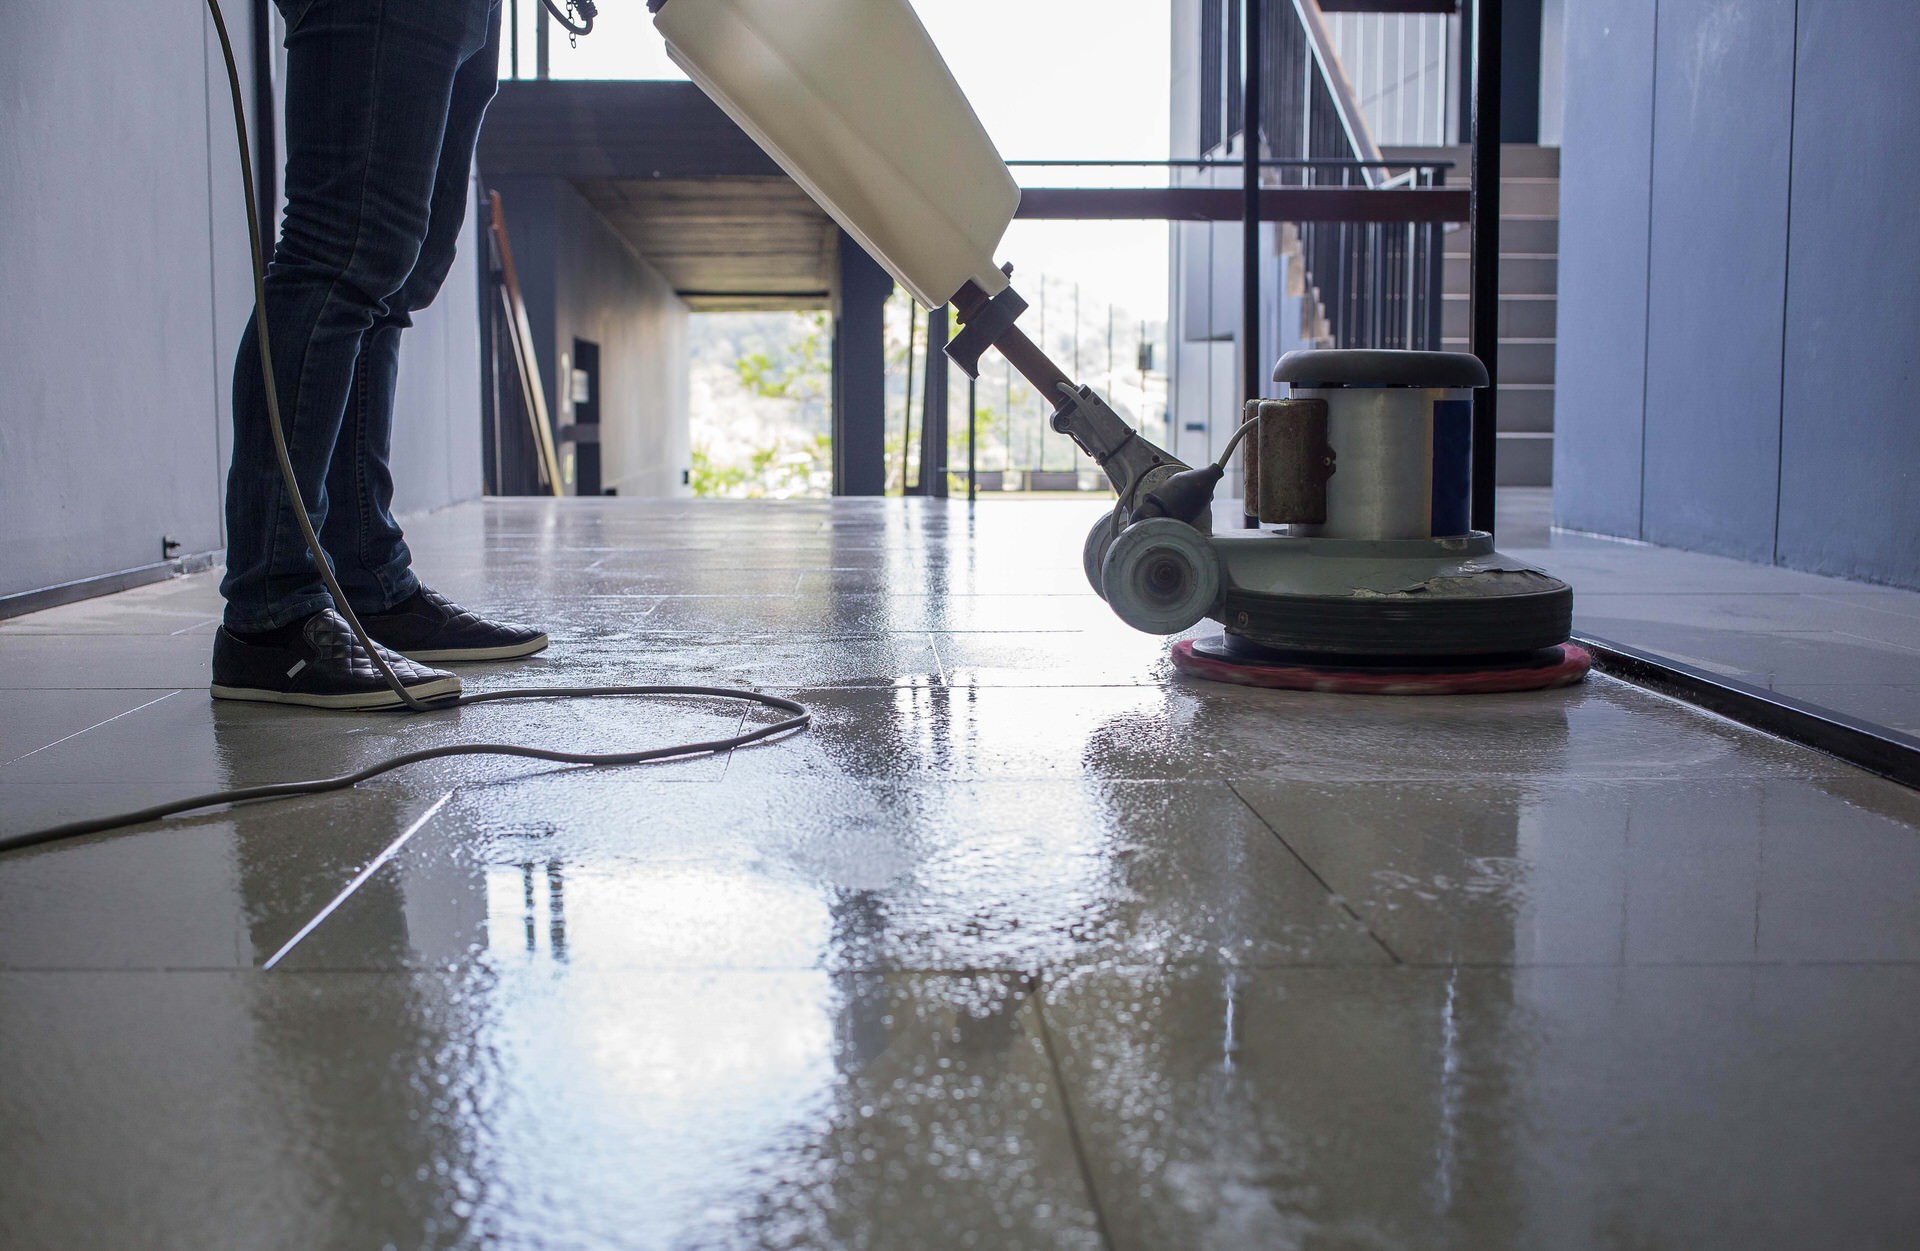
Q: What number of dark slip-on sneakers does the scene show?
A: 2